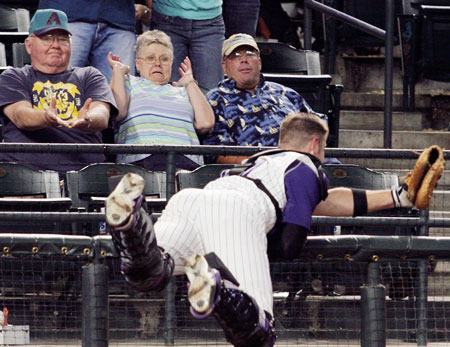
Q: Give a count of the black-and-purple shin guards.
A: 2